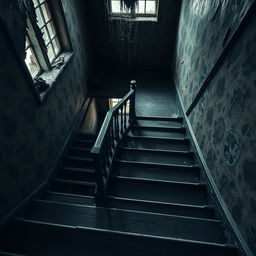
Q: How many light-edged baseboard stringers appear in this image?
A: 2